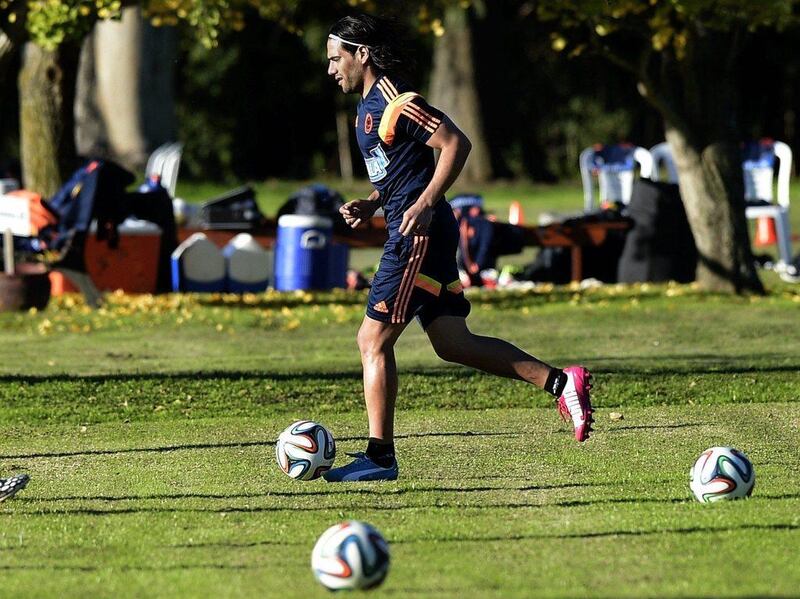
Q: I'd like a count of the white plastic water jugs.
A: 2